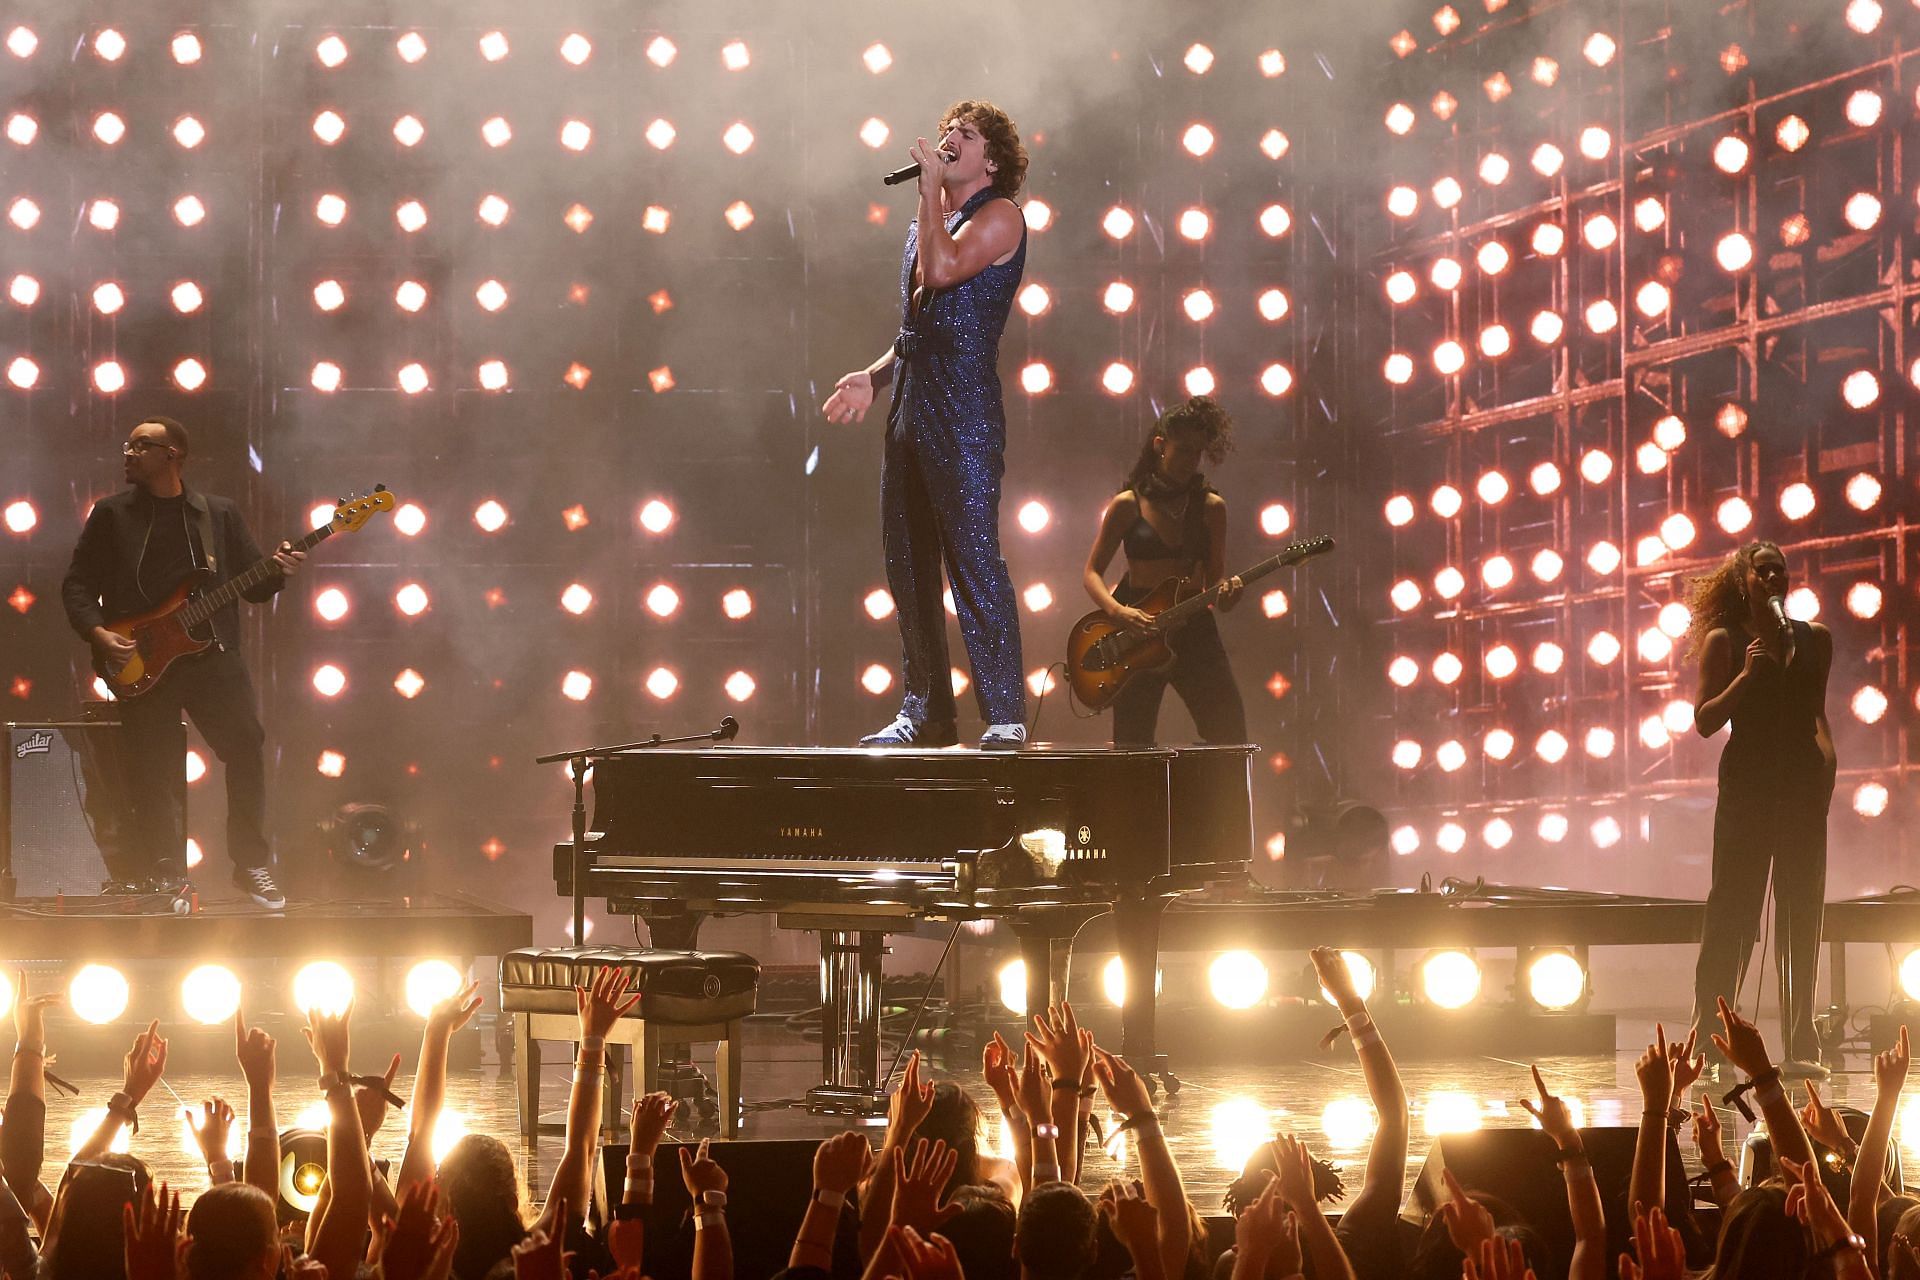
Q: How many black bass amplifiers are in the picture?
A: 1